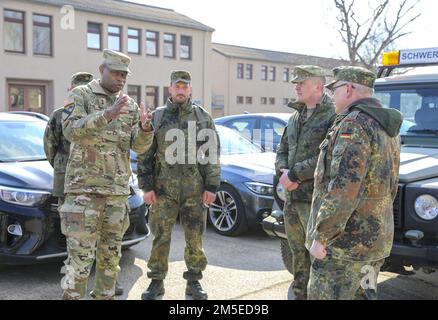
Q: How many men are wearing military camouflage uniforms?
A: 5